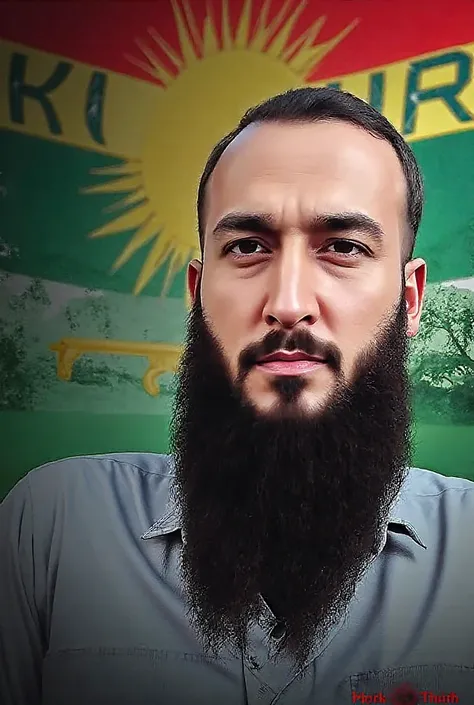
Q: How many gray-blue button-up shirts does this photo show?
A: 1